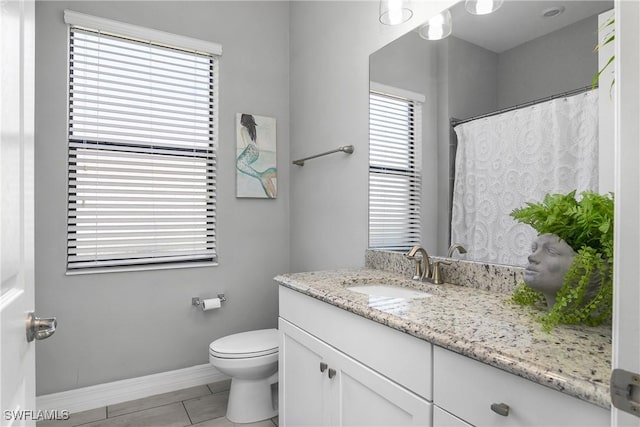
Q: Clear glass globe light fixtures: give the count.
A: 3